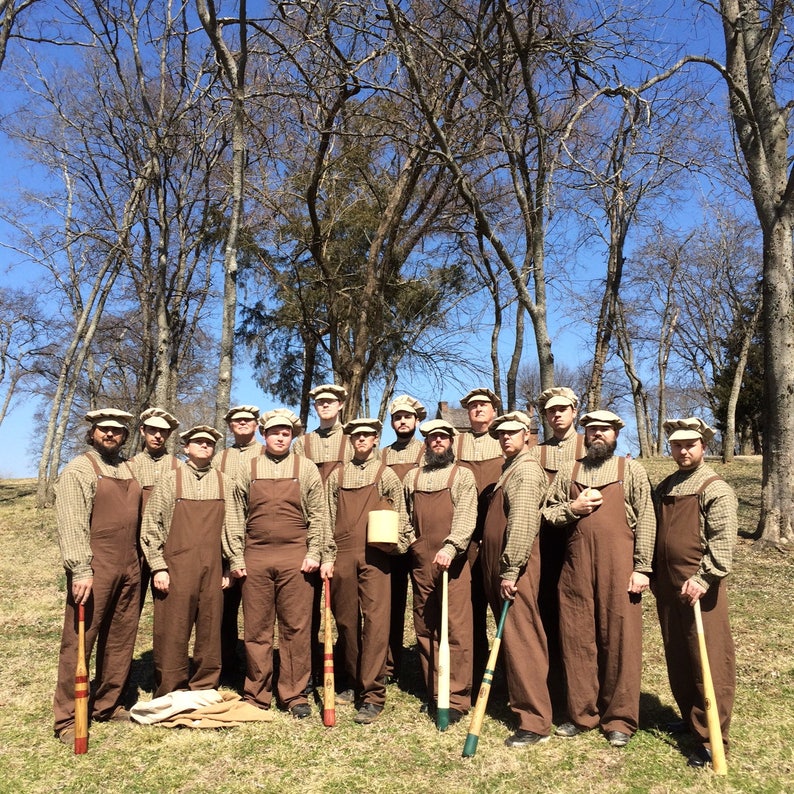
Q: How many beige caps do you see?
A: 14